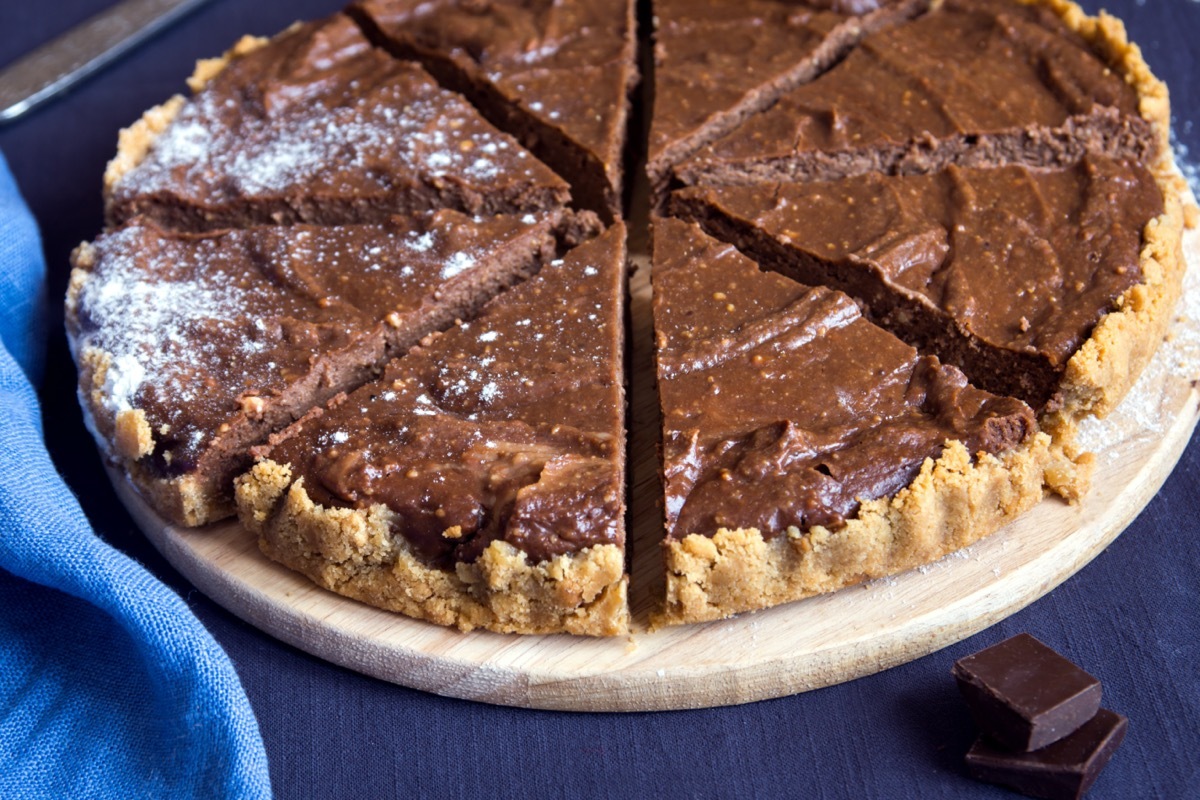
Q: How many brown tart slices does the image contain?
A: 8